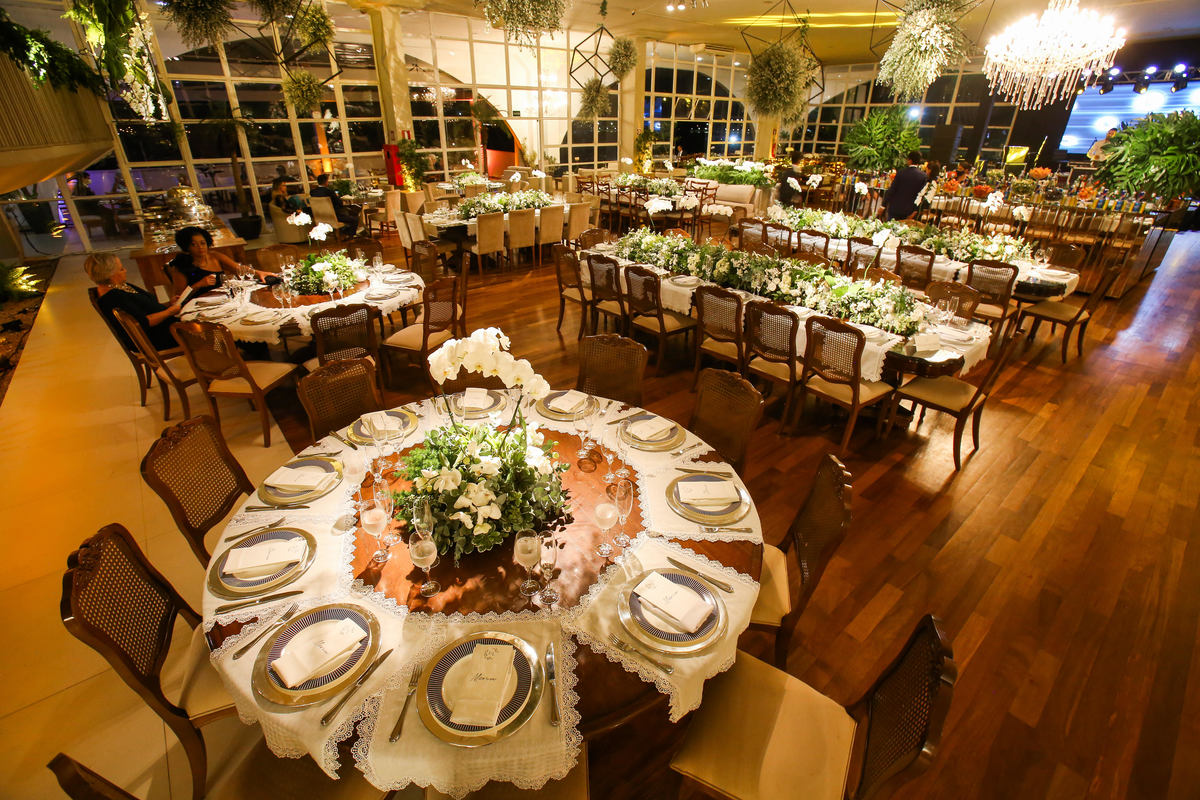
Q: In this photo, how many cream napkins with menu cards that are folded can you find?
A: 10